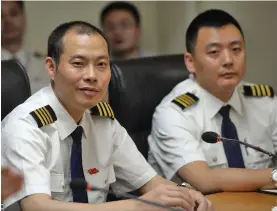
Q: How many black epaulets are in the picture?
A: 4